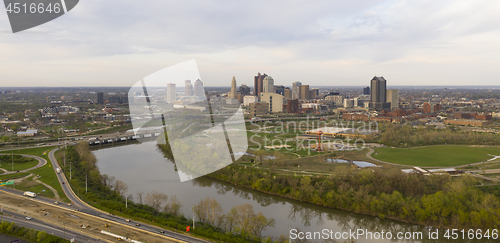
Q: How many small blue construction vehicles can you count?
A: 0